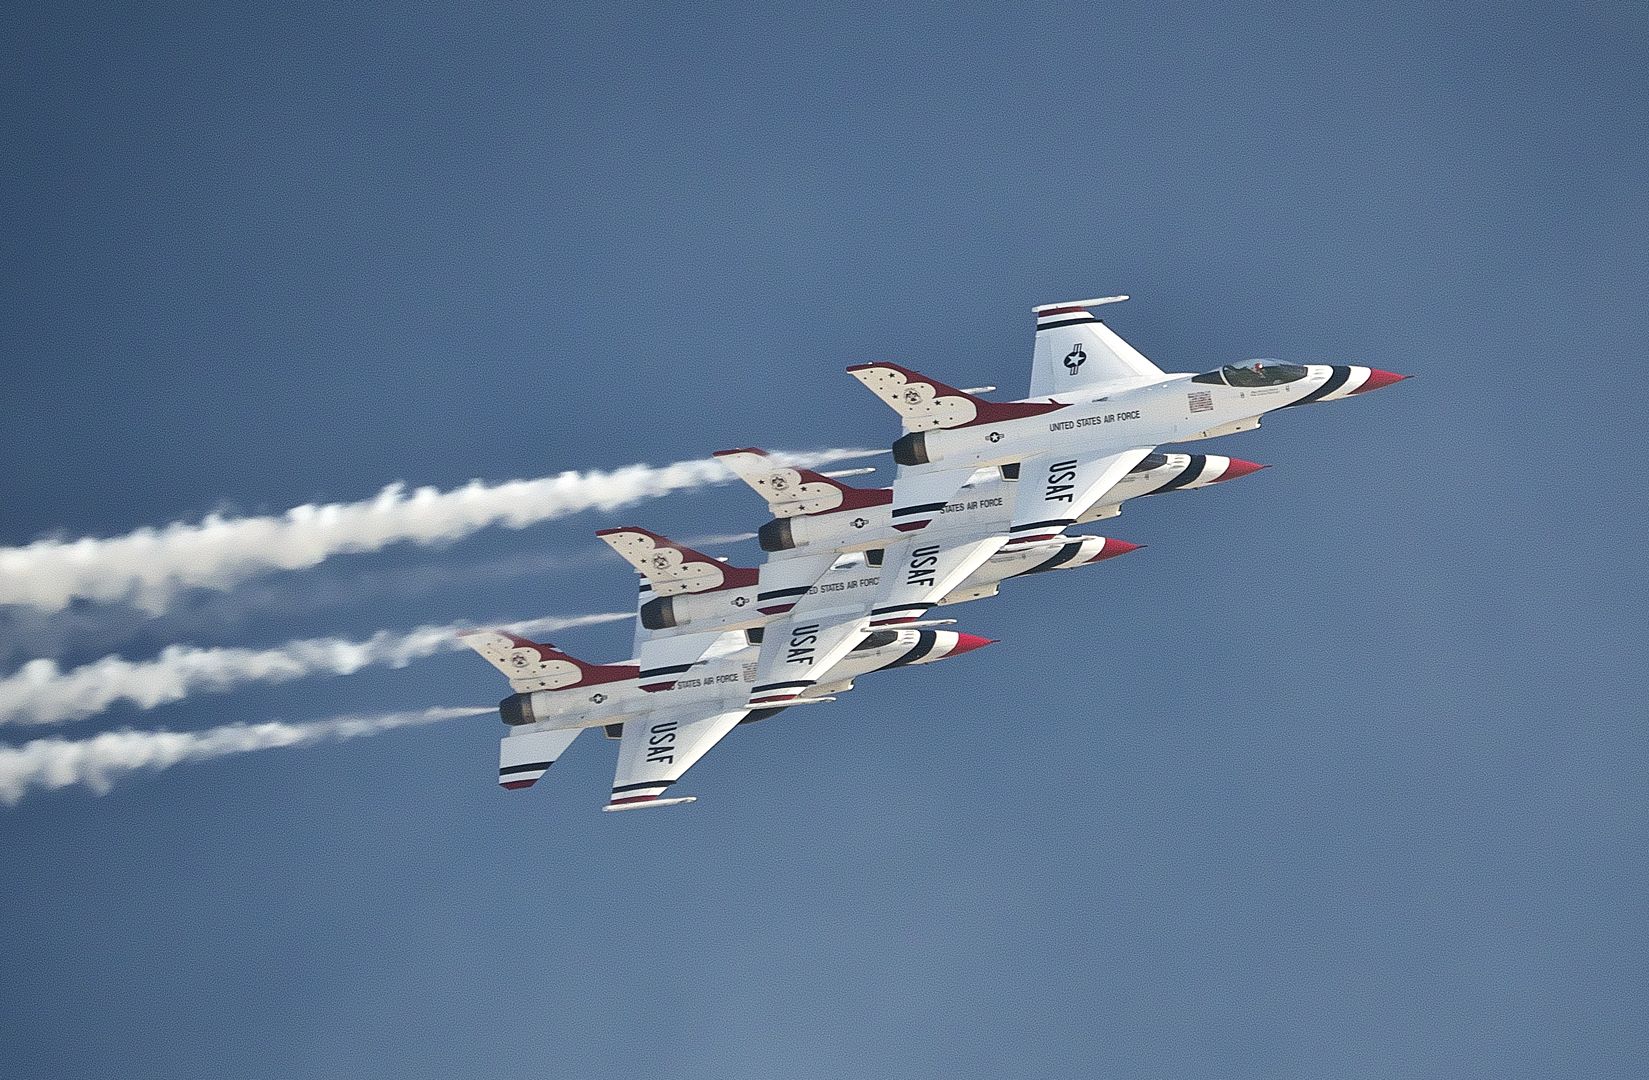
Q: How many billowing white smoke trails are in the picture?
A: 3